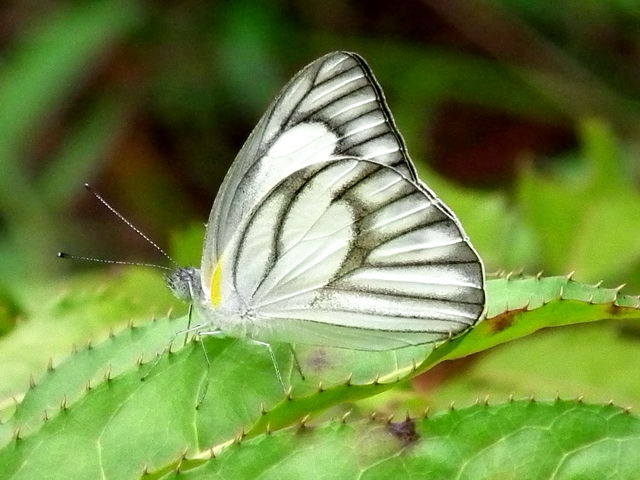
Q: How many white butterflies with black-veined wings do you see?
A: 1